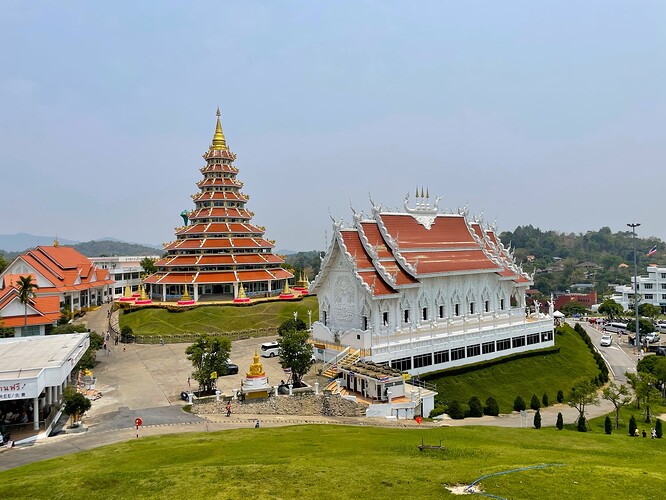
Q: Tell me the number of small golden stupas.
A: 8